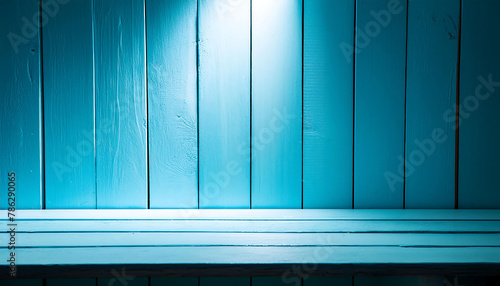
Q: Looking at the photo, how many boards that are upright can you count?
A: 10